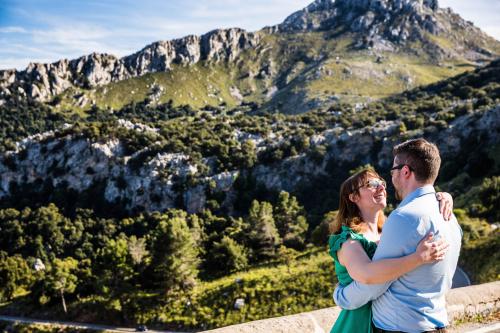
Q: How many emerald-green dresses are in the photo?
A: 1